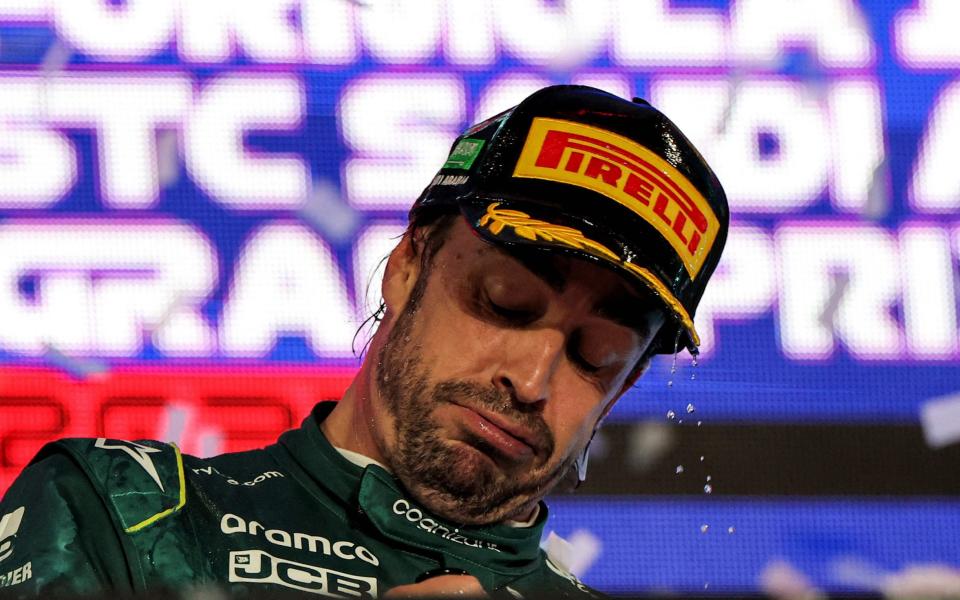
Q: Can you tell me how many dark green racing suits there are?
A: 1